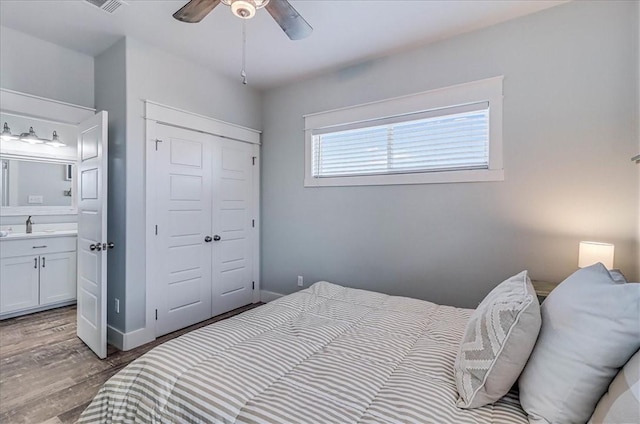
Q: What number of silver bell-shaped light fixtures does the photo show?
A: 3